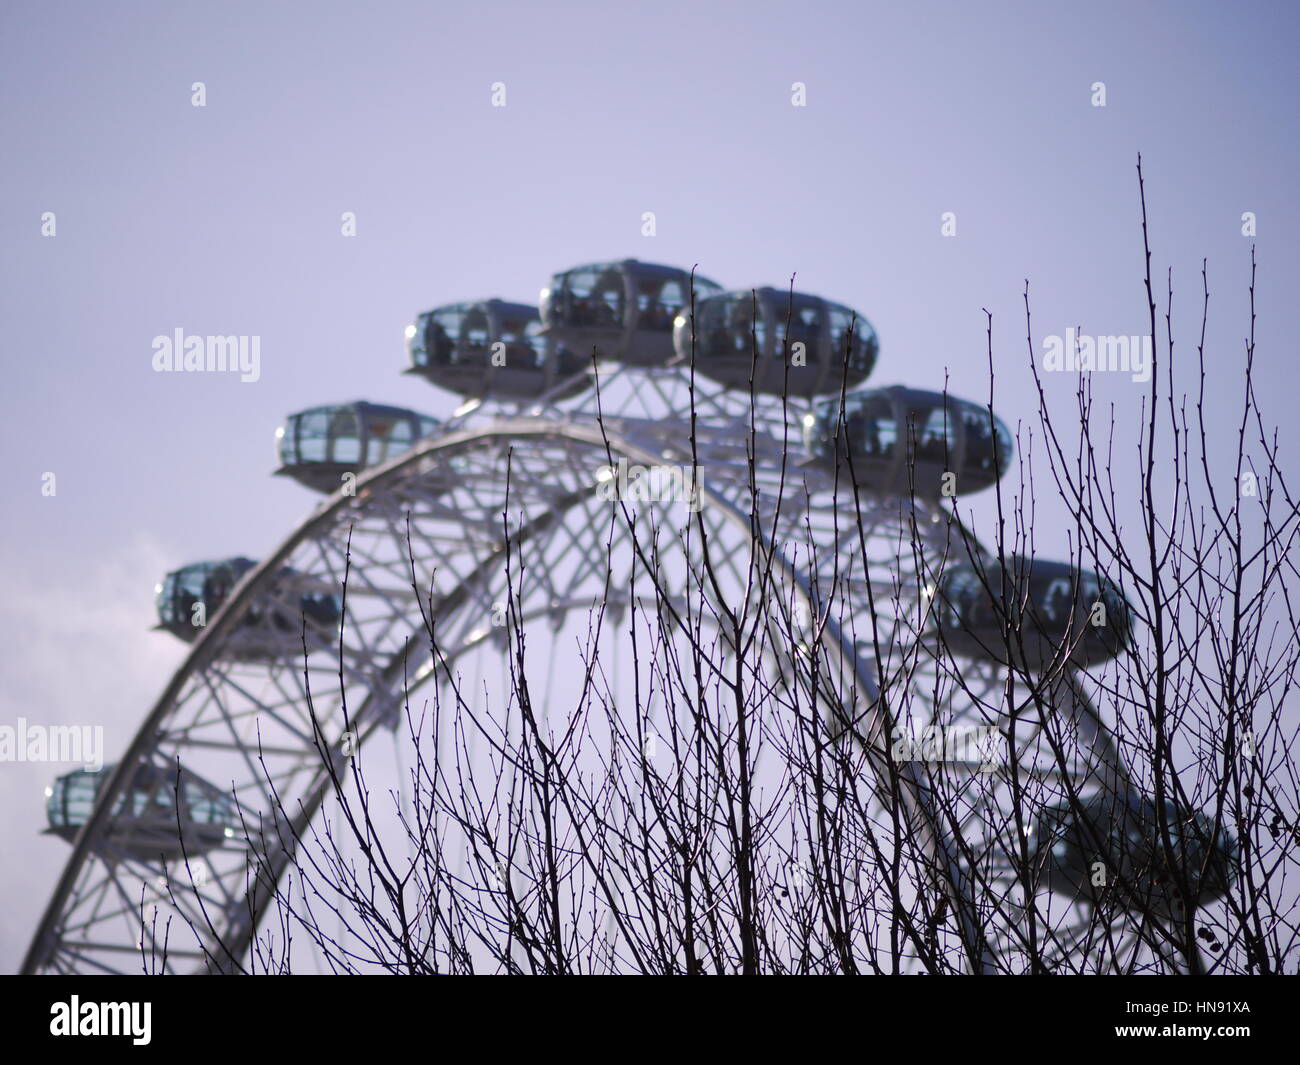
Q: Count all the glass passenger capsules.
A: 9